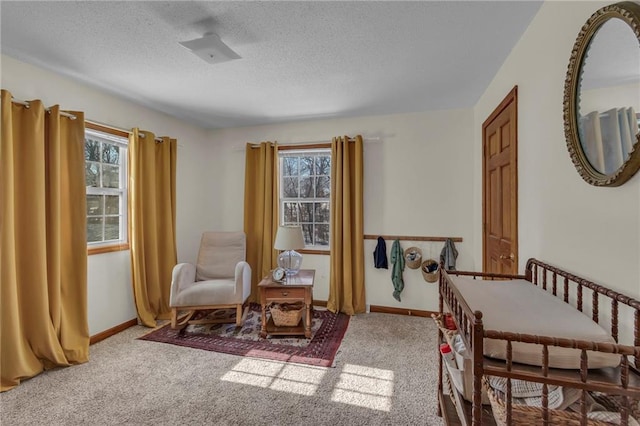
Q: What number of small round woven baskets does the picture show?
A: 2